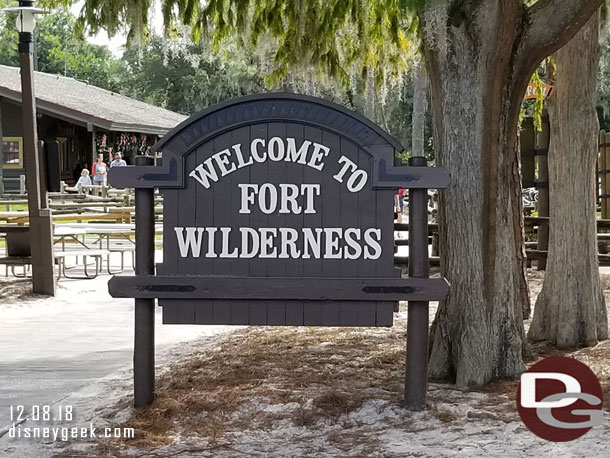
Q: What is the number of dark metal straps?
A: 4